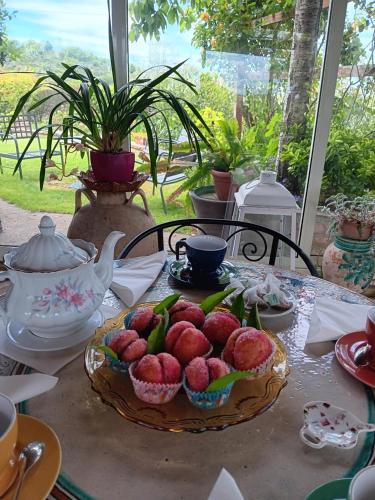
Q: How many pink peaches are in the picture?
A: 8